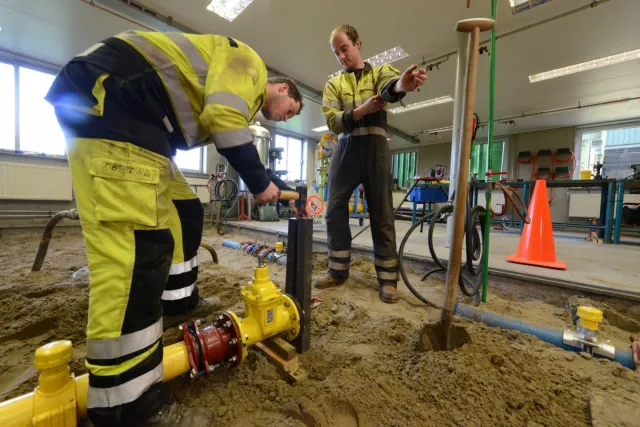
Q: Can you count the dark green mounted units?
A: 5